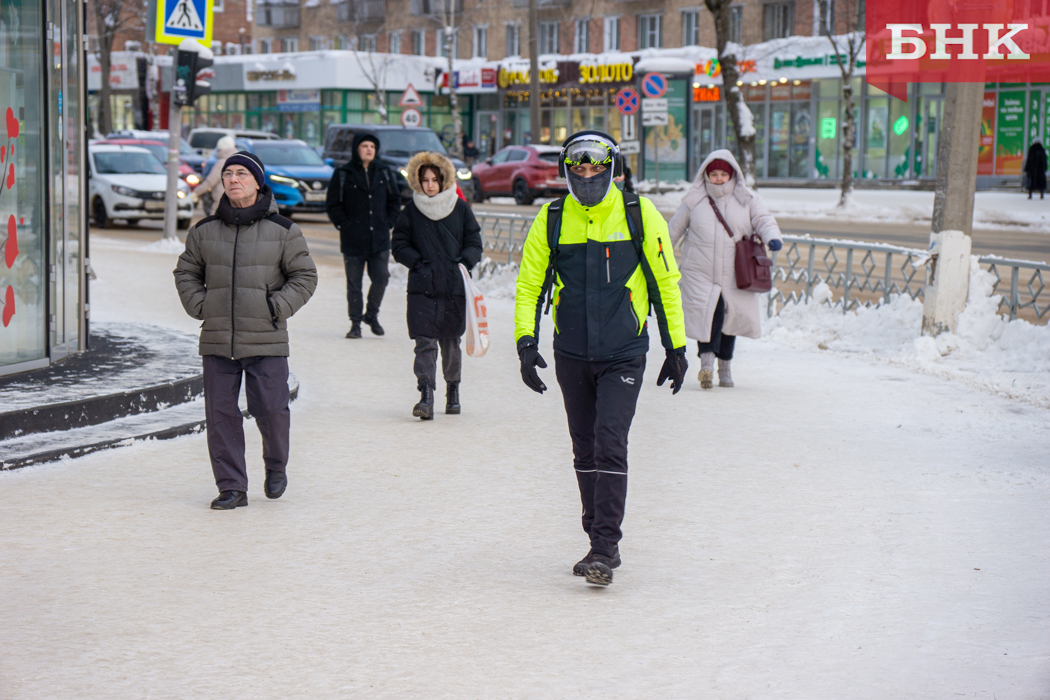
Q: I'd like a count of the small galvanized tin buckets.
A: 0